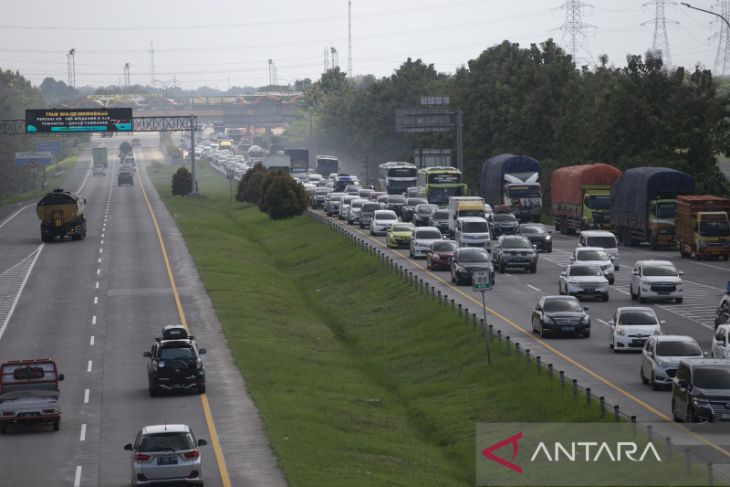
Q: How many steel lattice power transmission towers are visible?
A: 3